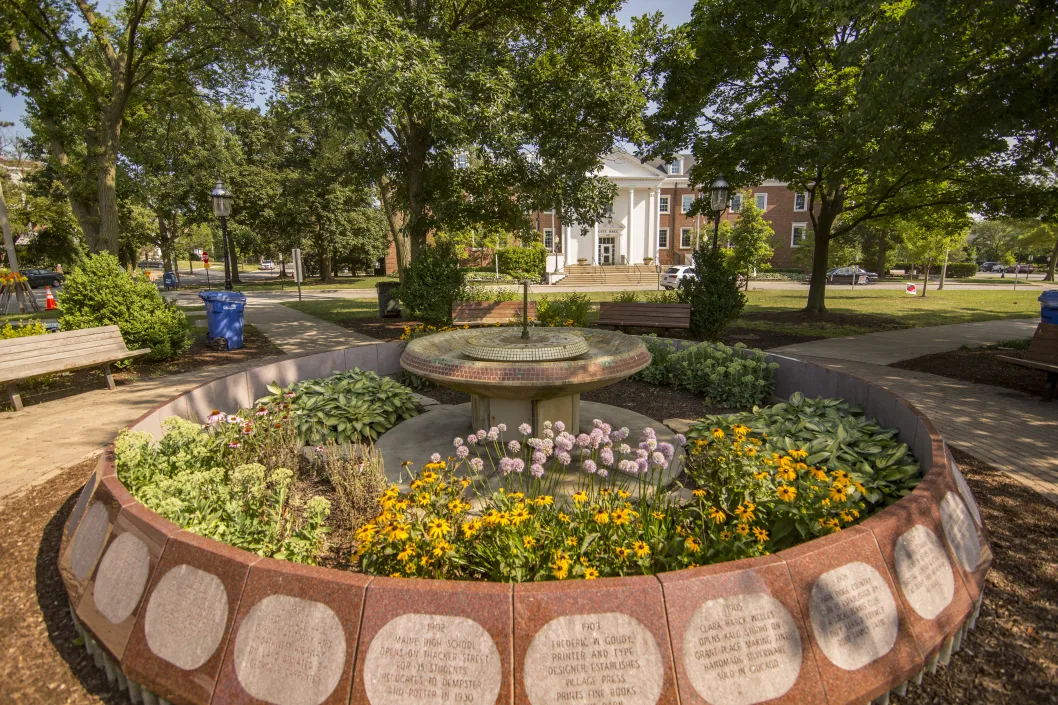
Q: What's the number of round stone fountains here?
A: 1